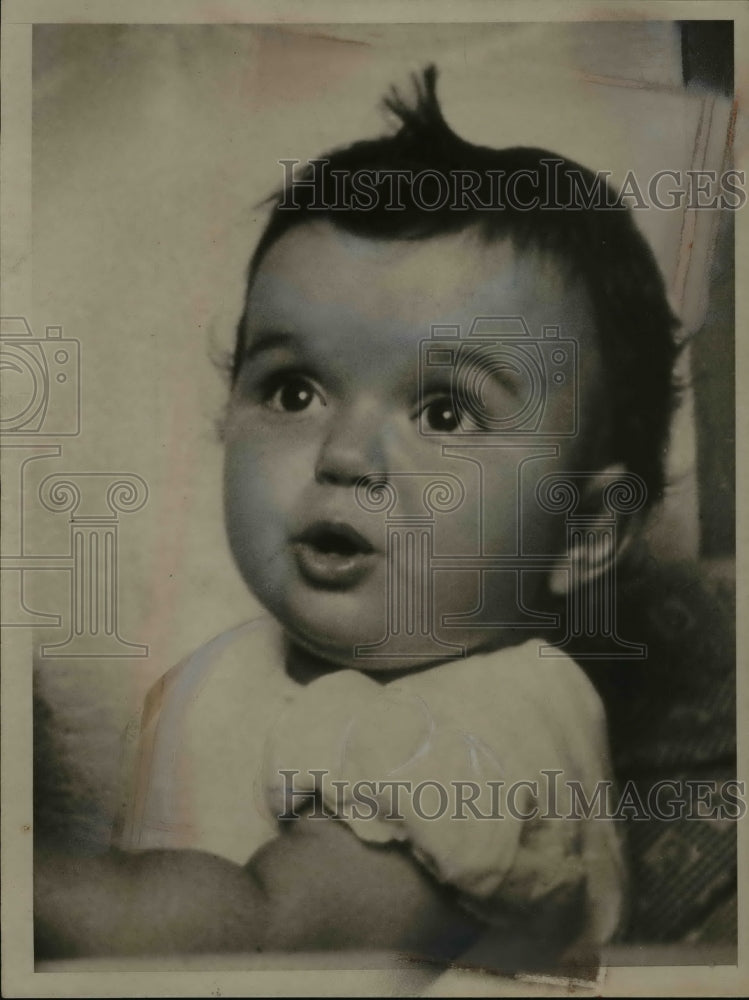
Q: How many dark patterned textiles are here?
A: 1